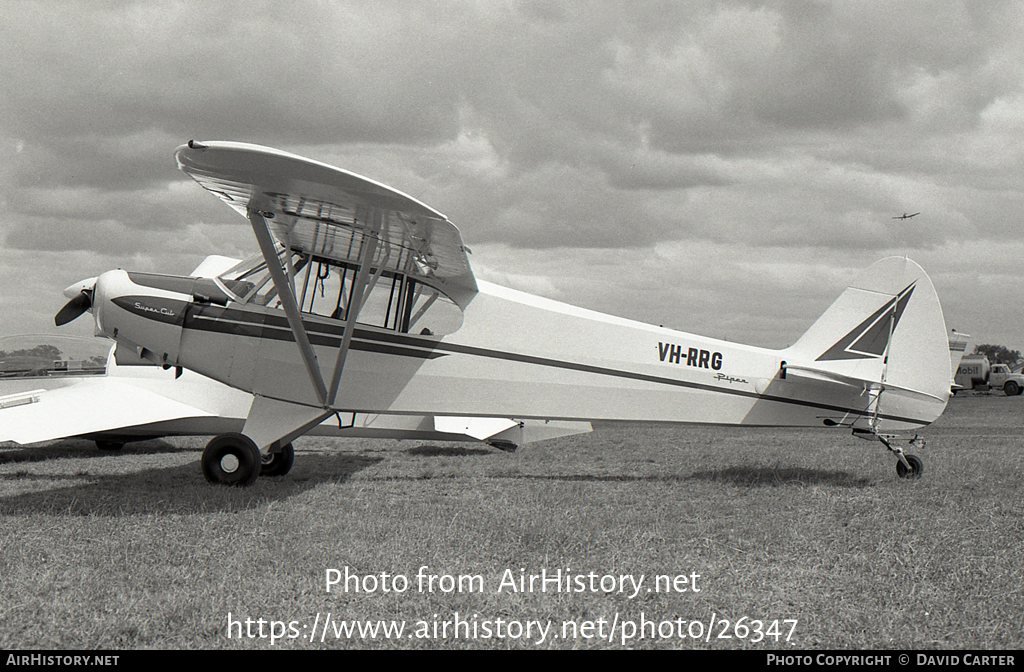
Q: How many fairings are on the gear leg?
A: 1